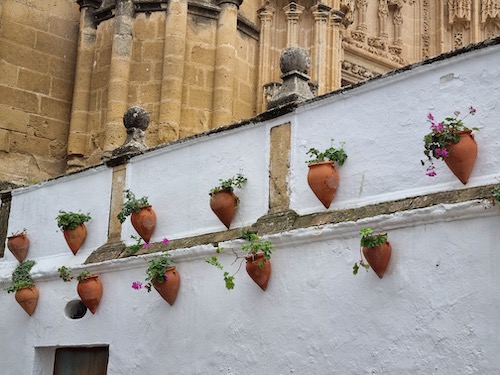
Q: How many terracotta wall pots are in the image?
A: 11